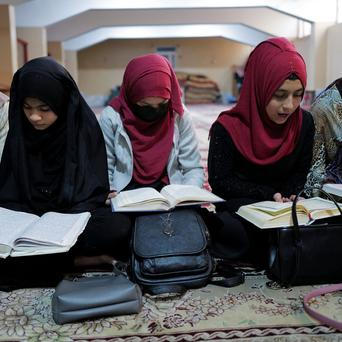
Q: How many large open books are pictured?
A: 3